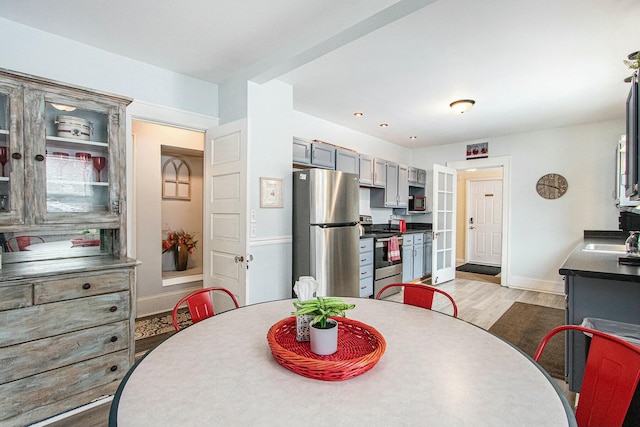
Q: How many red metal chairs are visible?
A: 3